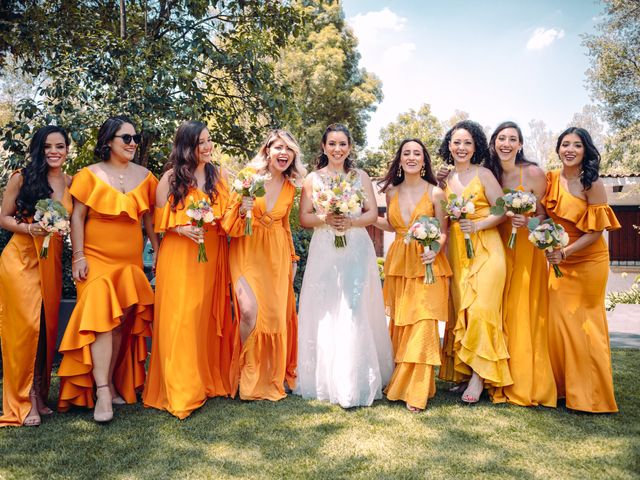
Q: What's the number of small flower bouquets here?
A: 7